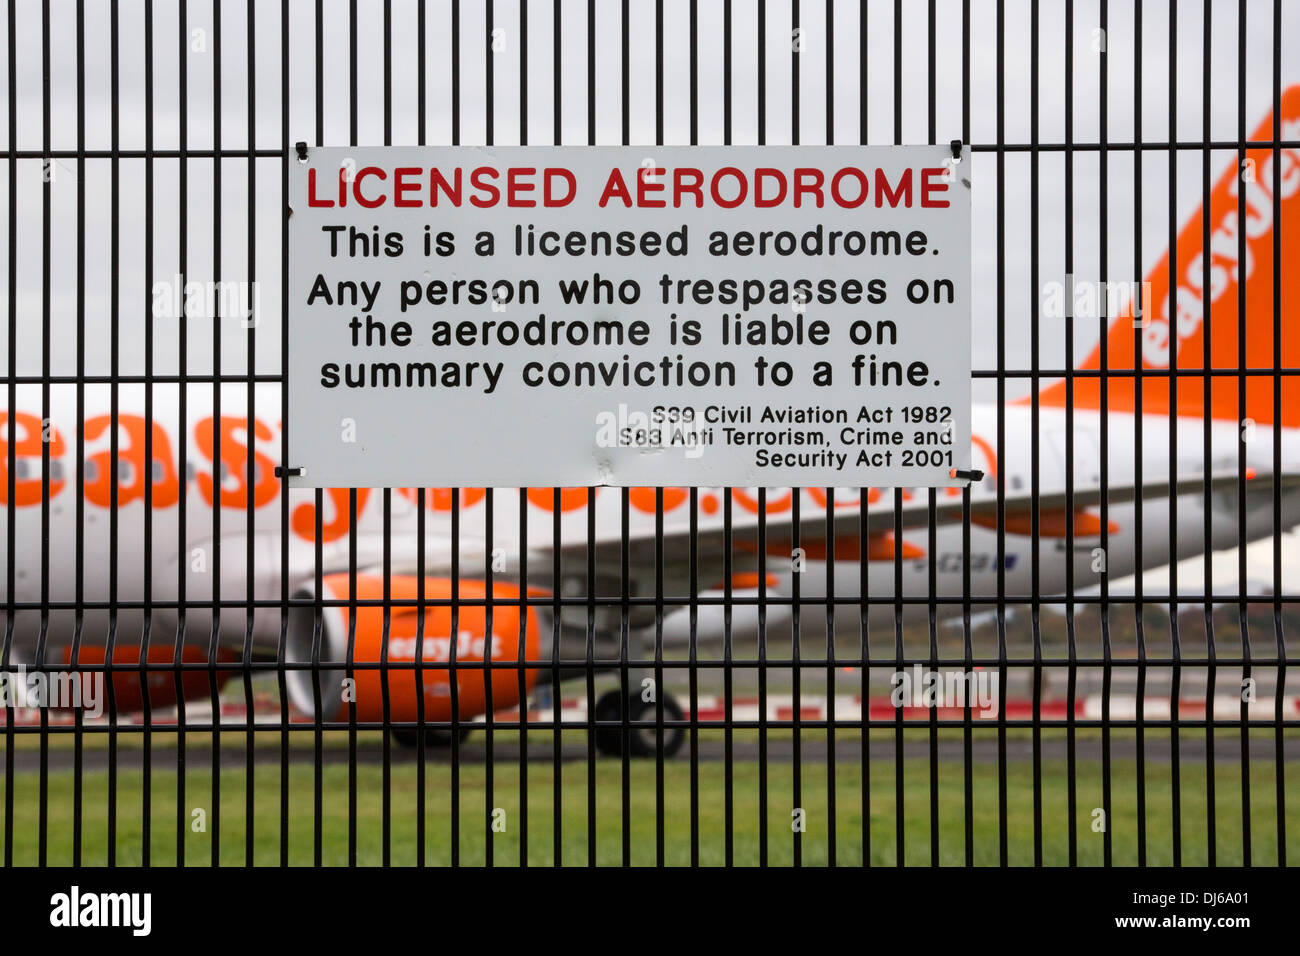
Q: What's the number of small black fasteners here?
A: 4